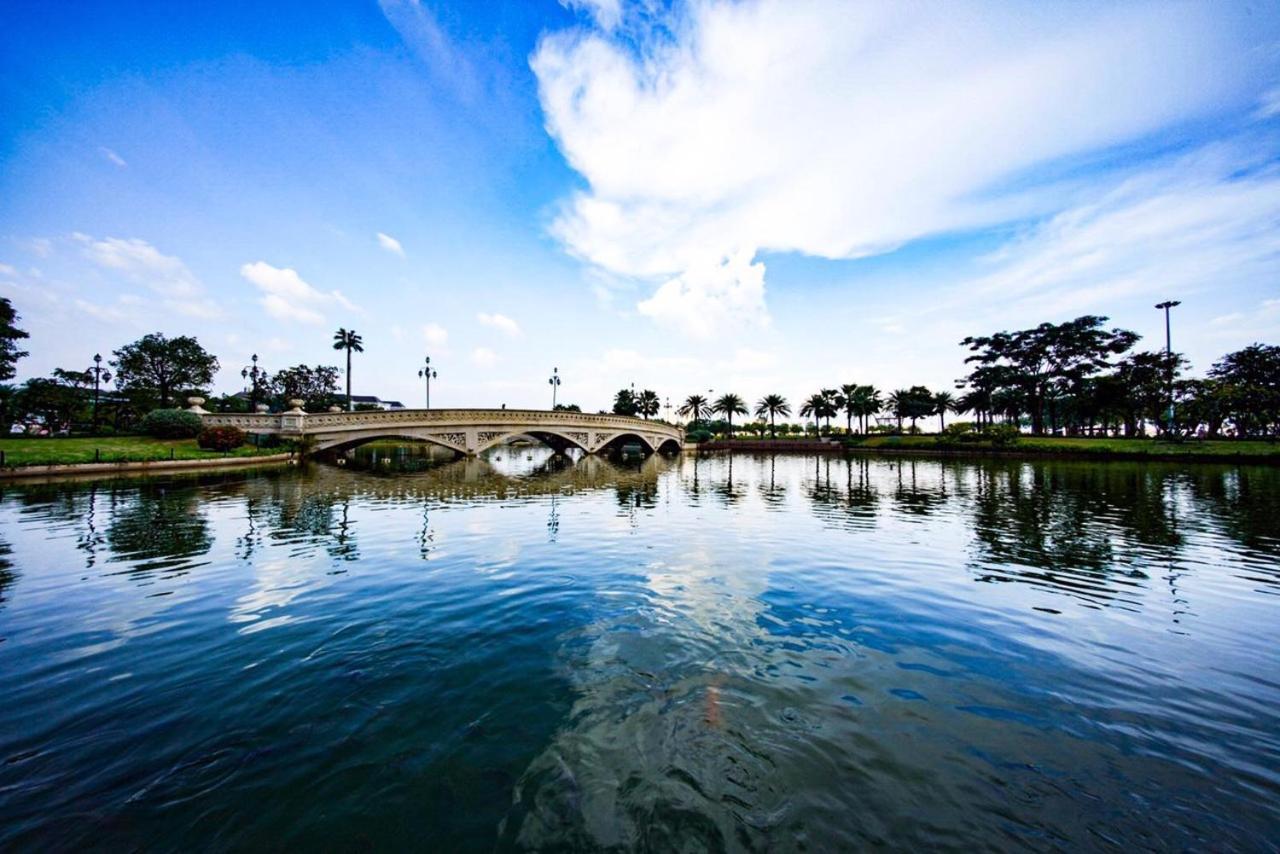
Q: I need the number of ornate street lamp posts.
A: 4